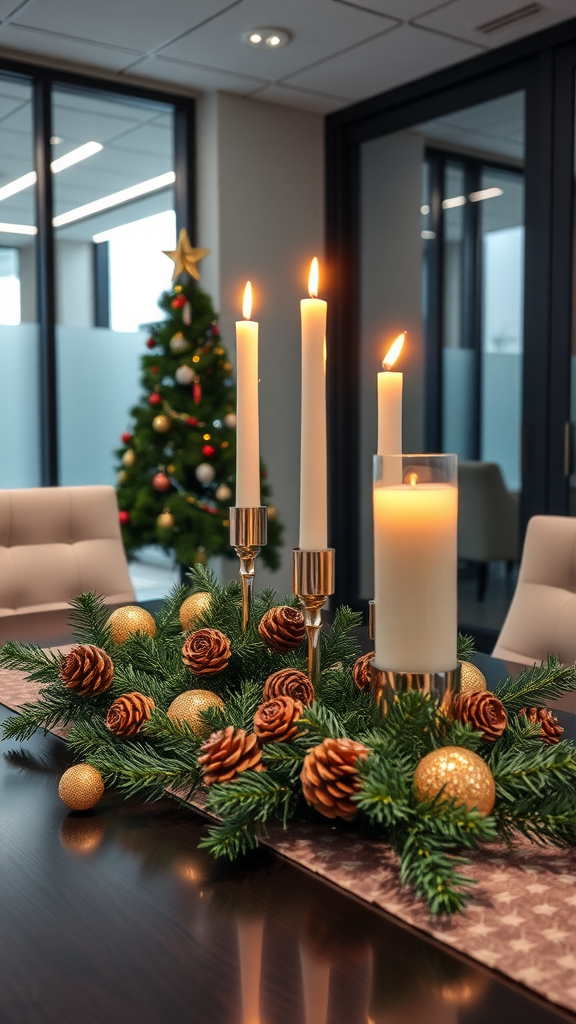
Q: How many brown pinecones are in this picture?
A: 11